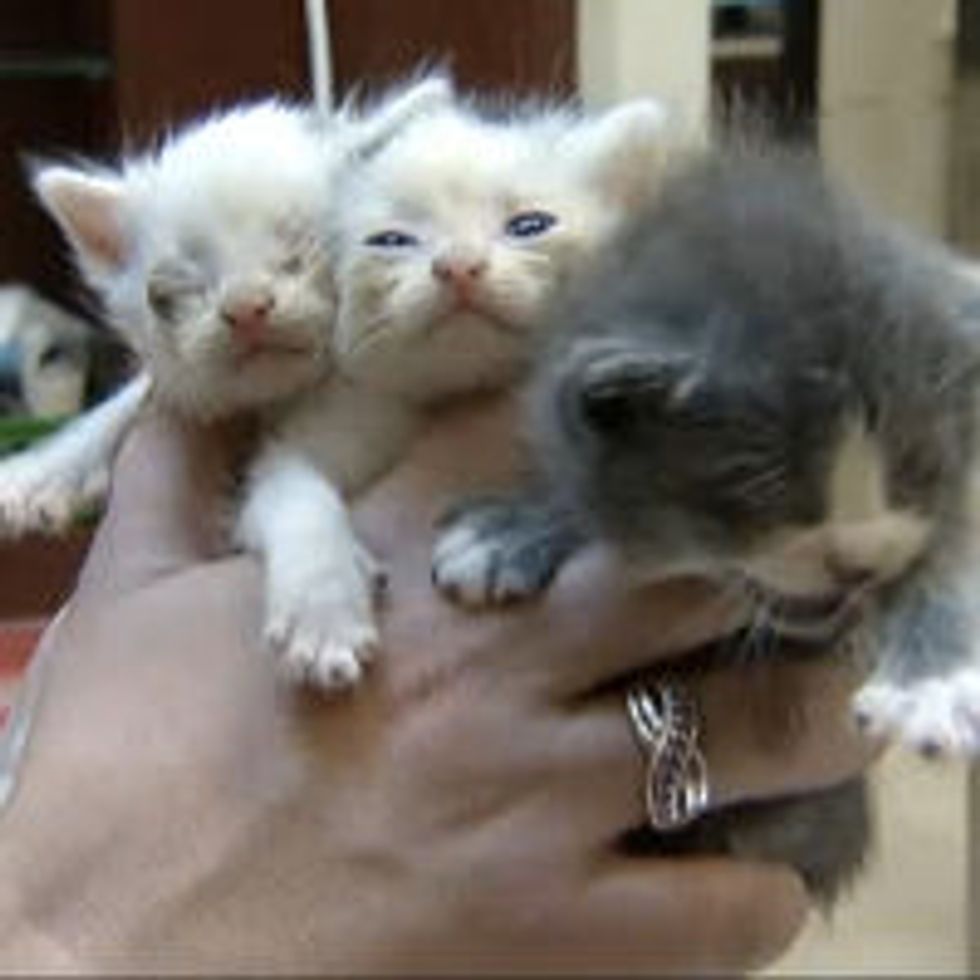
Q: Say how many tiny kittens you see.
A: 3